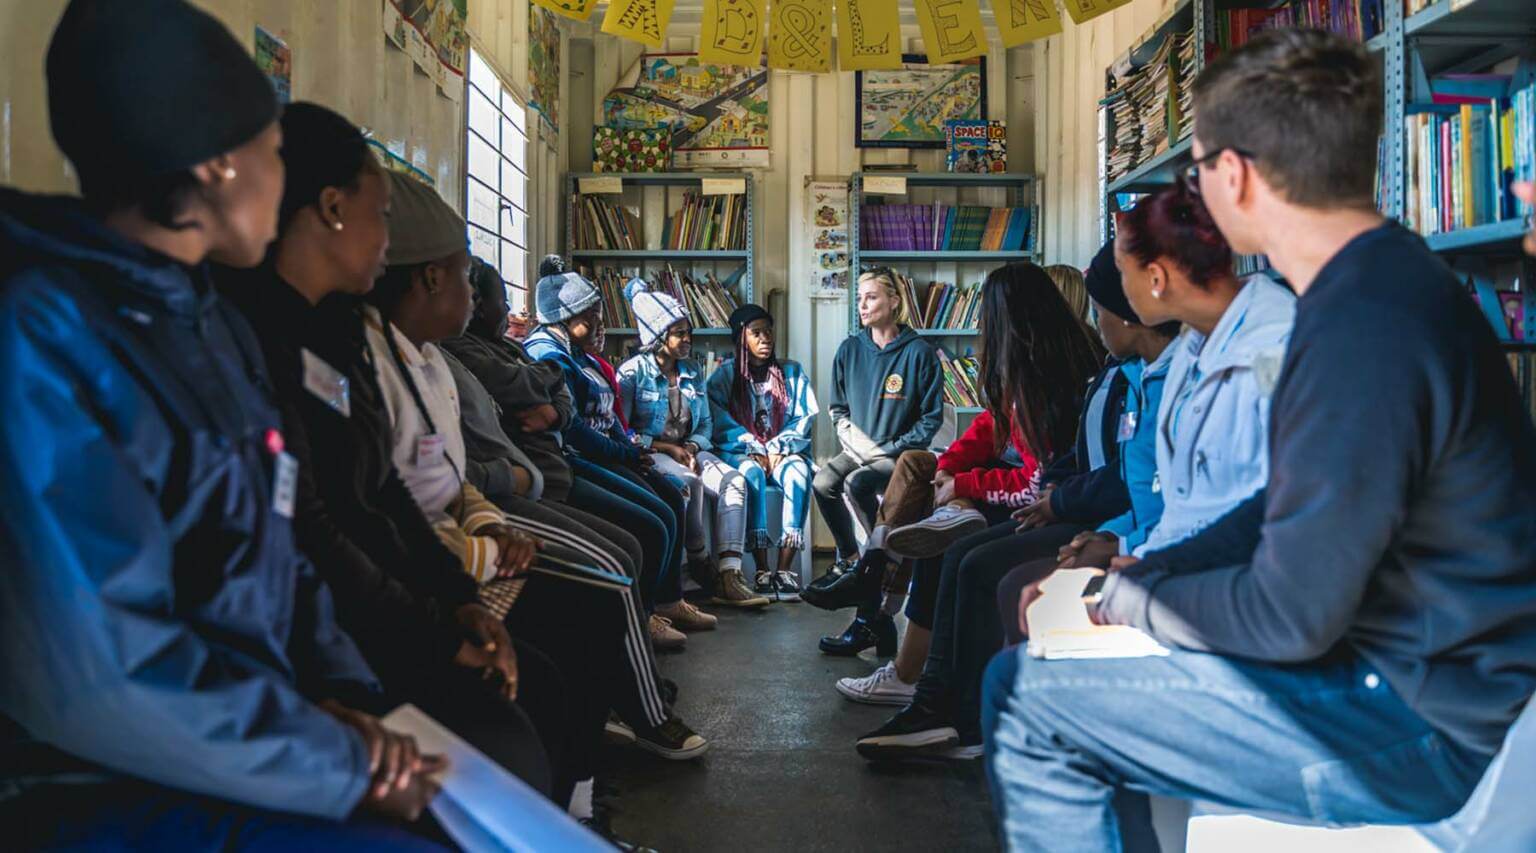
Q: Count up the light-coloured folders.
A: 2